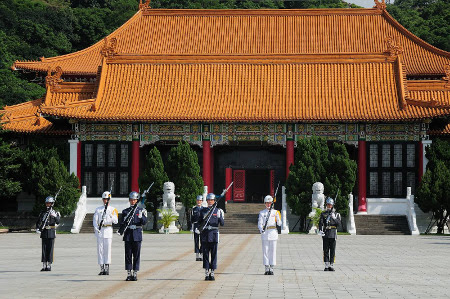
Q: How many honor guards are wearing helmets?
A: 7